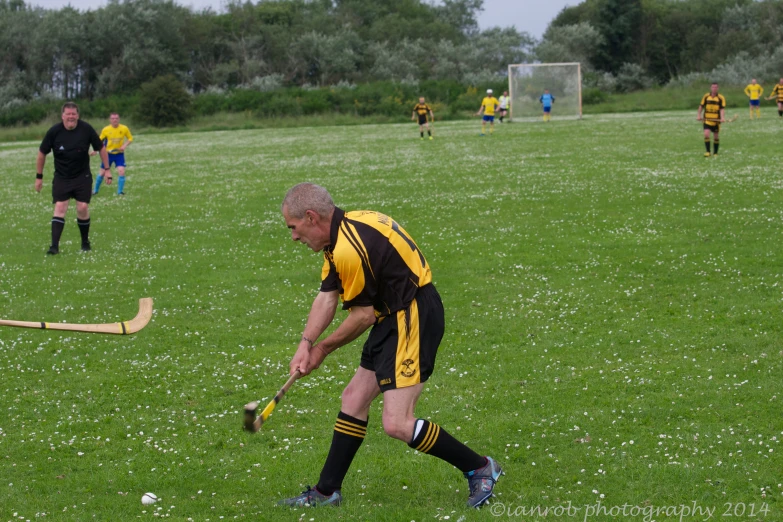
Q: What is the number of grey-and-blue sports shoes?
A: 2